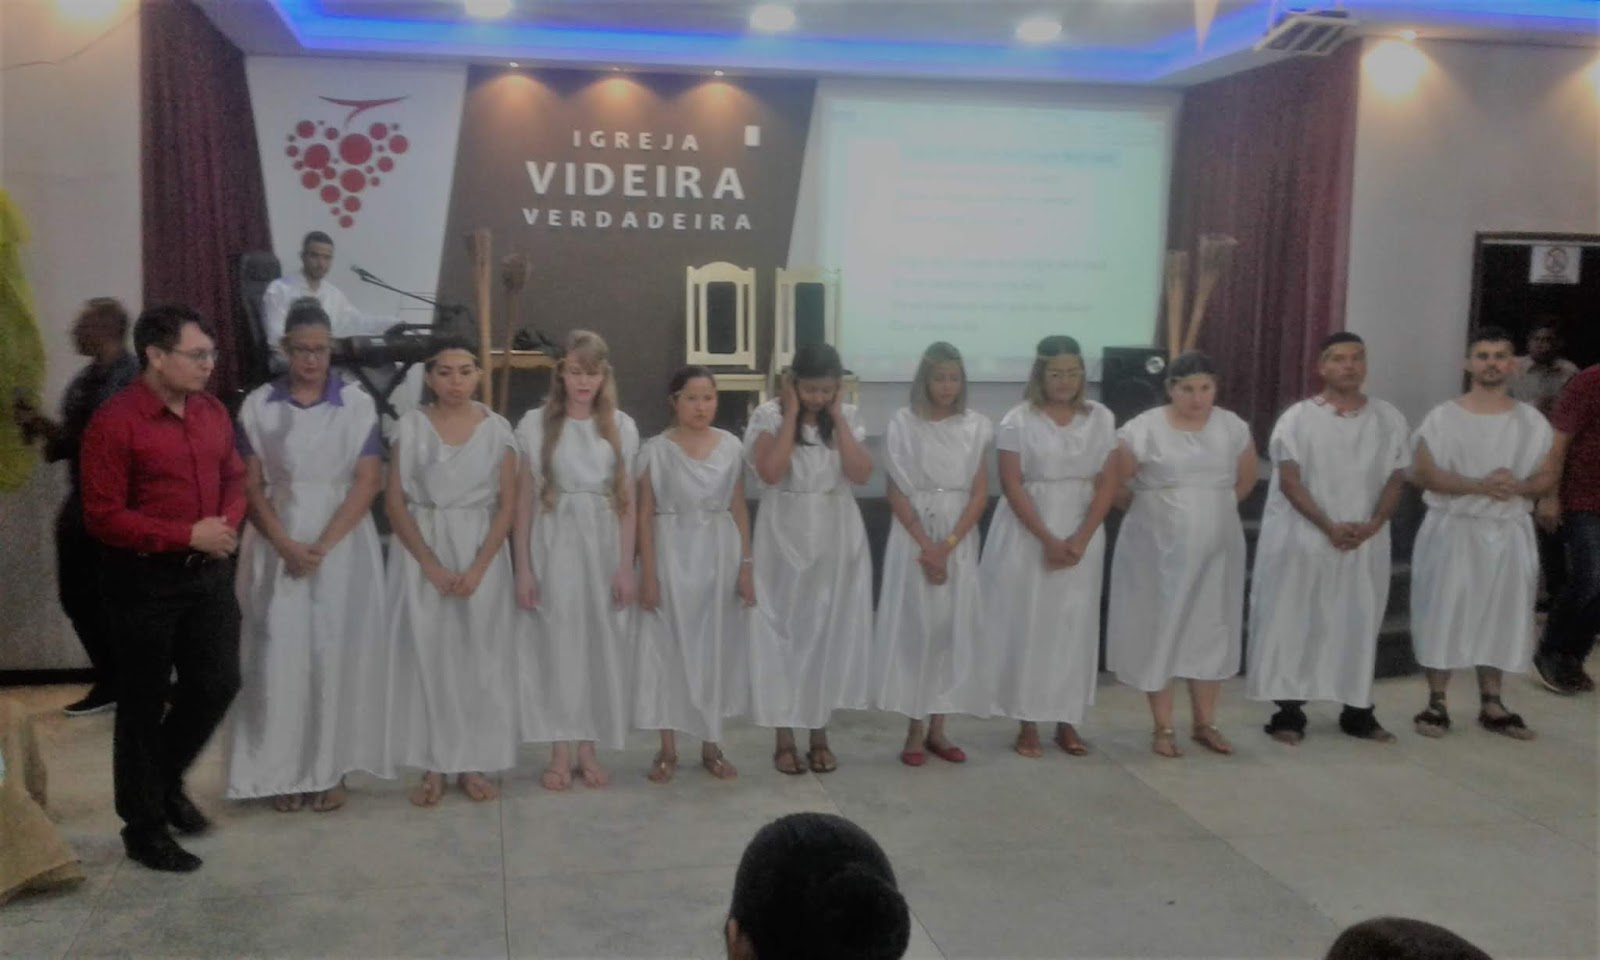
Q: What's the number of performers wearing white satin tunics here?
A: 10